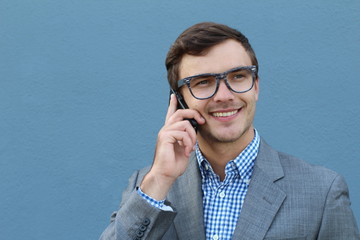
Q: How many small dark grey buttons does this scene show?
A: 4